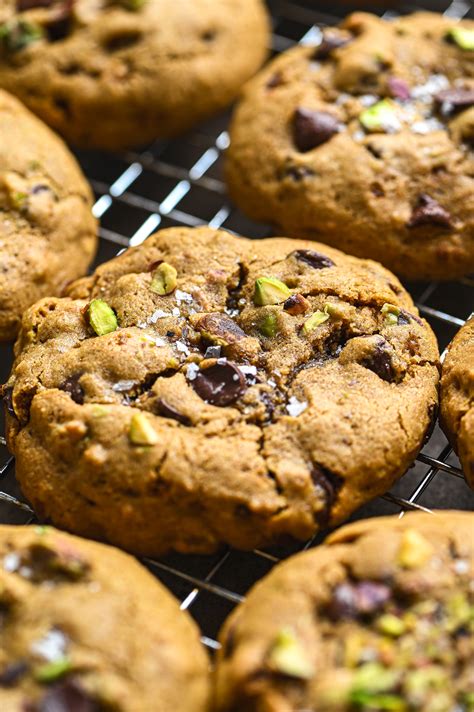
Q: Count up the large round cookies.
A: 7